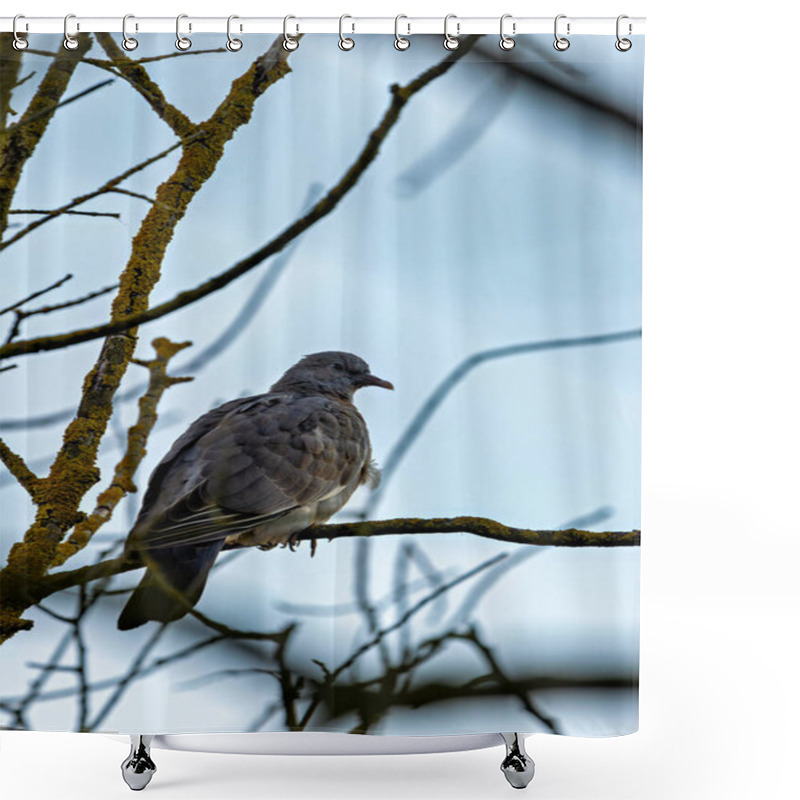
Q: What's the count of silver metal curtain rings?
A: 12